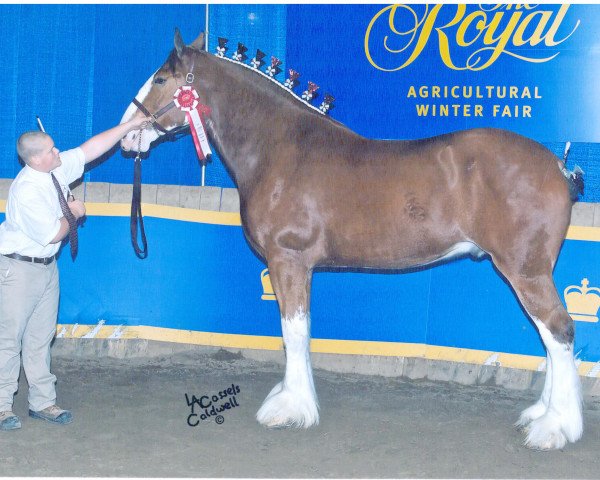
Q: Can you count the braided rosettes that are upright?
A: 7